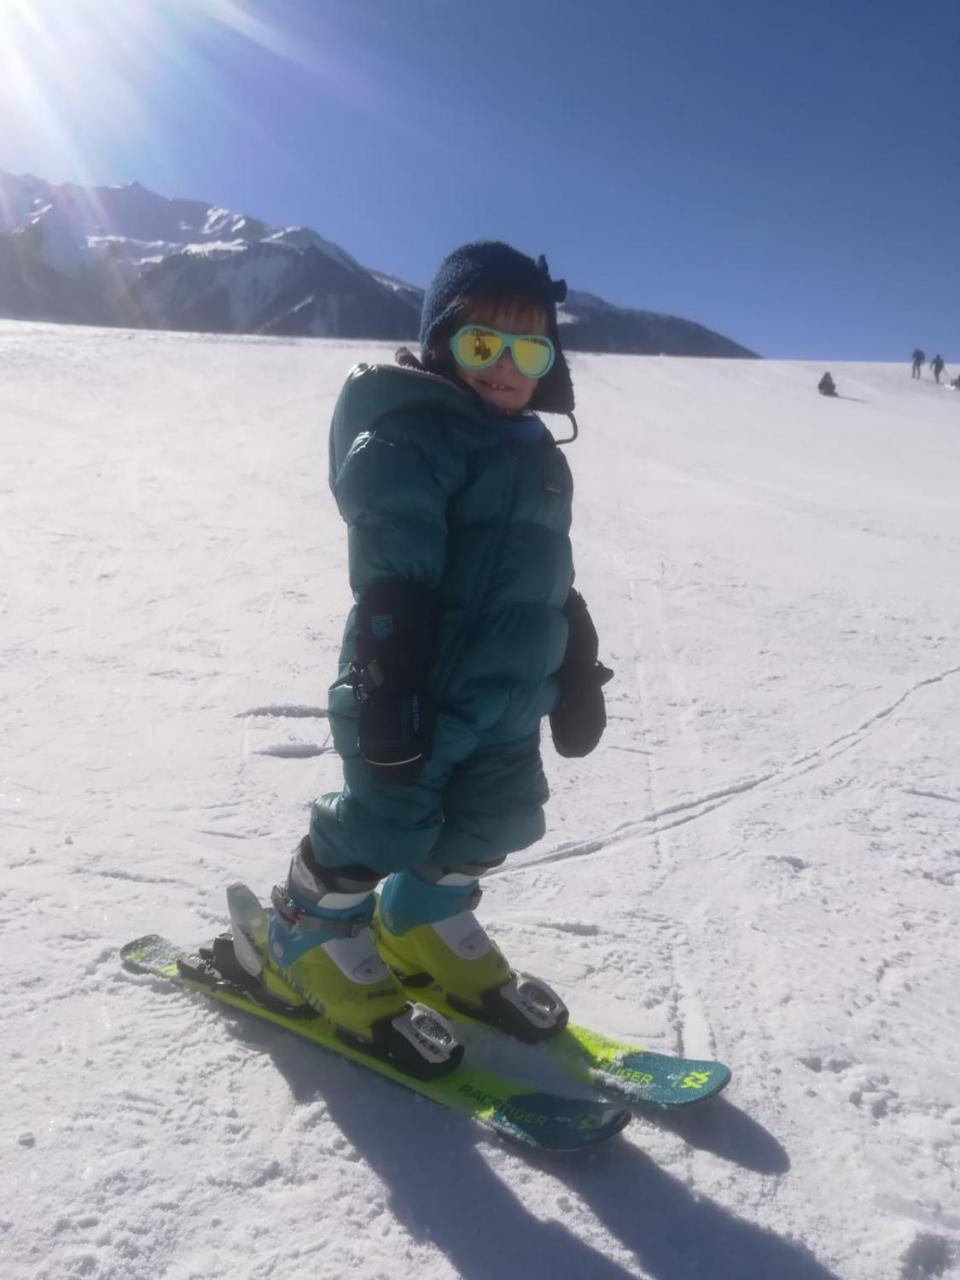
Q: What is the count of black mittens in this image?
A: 2